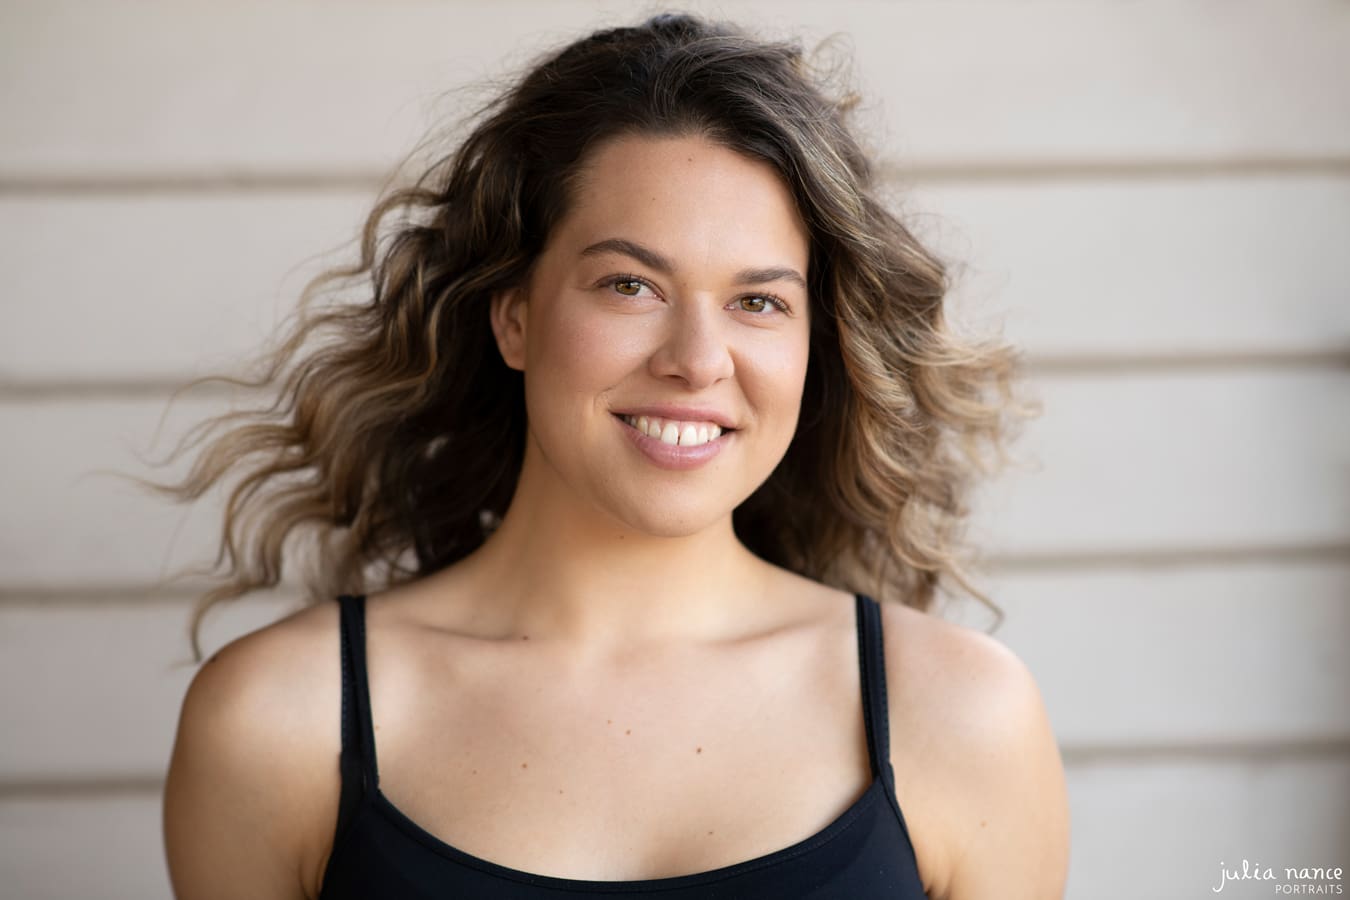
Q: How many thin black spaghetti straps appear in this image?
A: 2